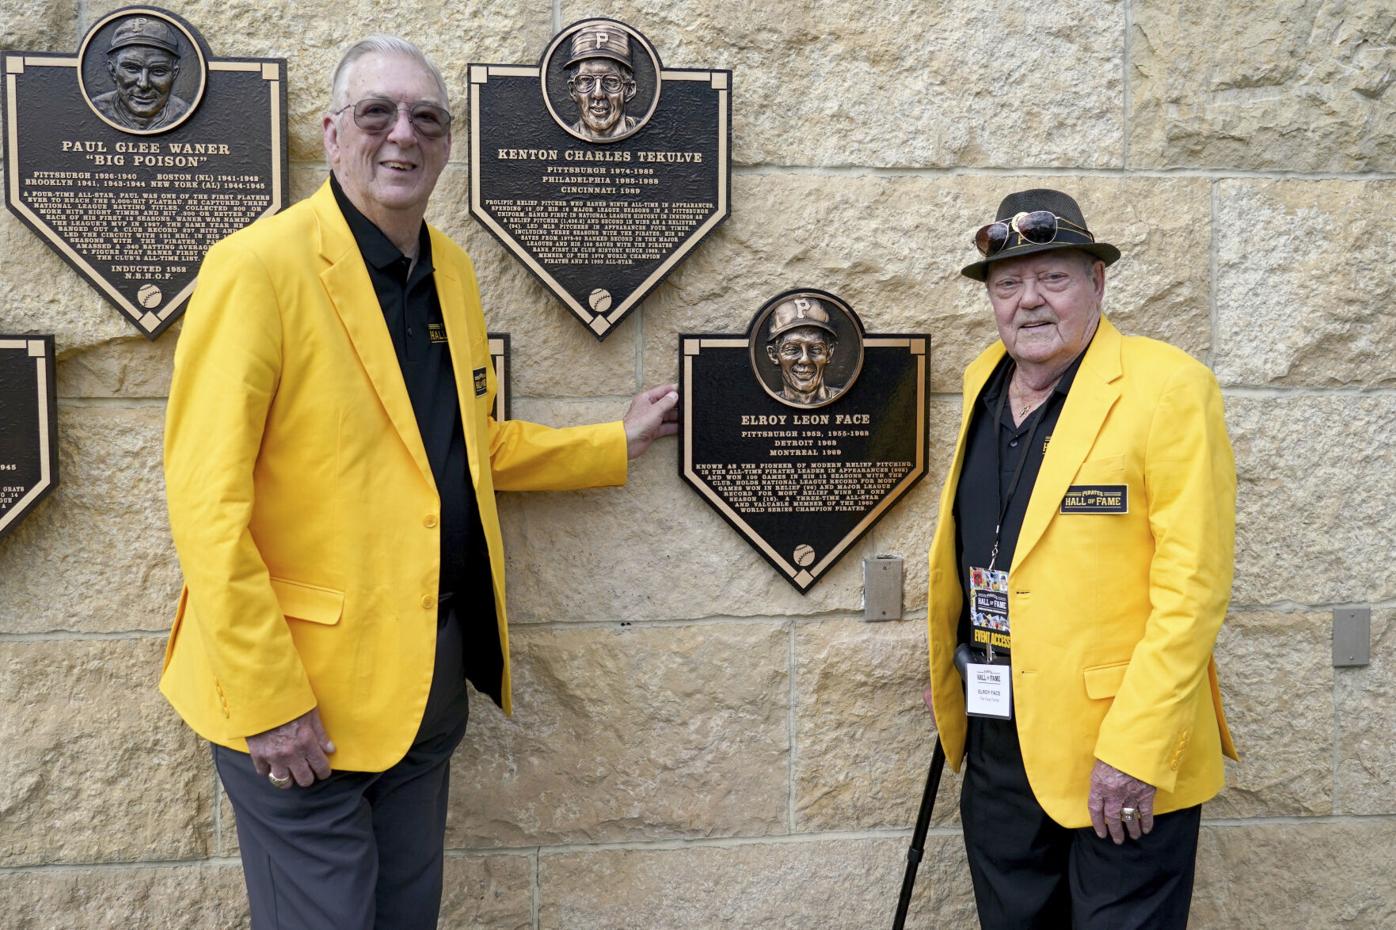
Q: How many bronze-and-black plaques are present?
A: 5